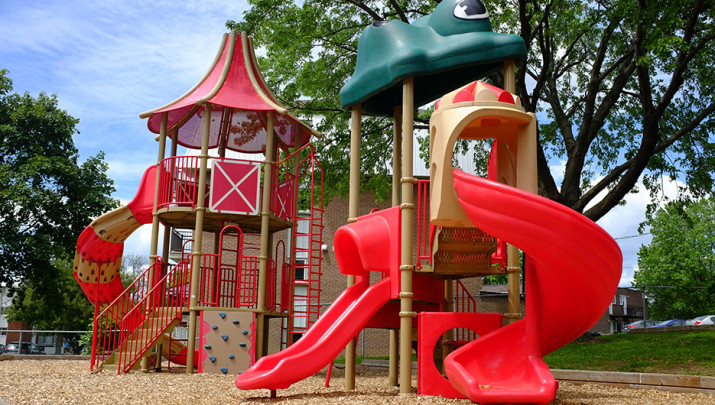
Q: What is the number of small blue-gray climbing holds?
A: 11